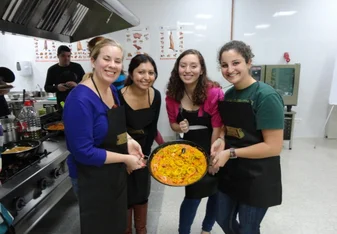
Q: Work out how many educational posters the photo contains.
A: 4